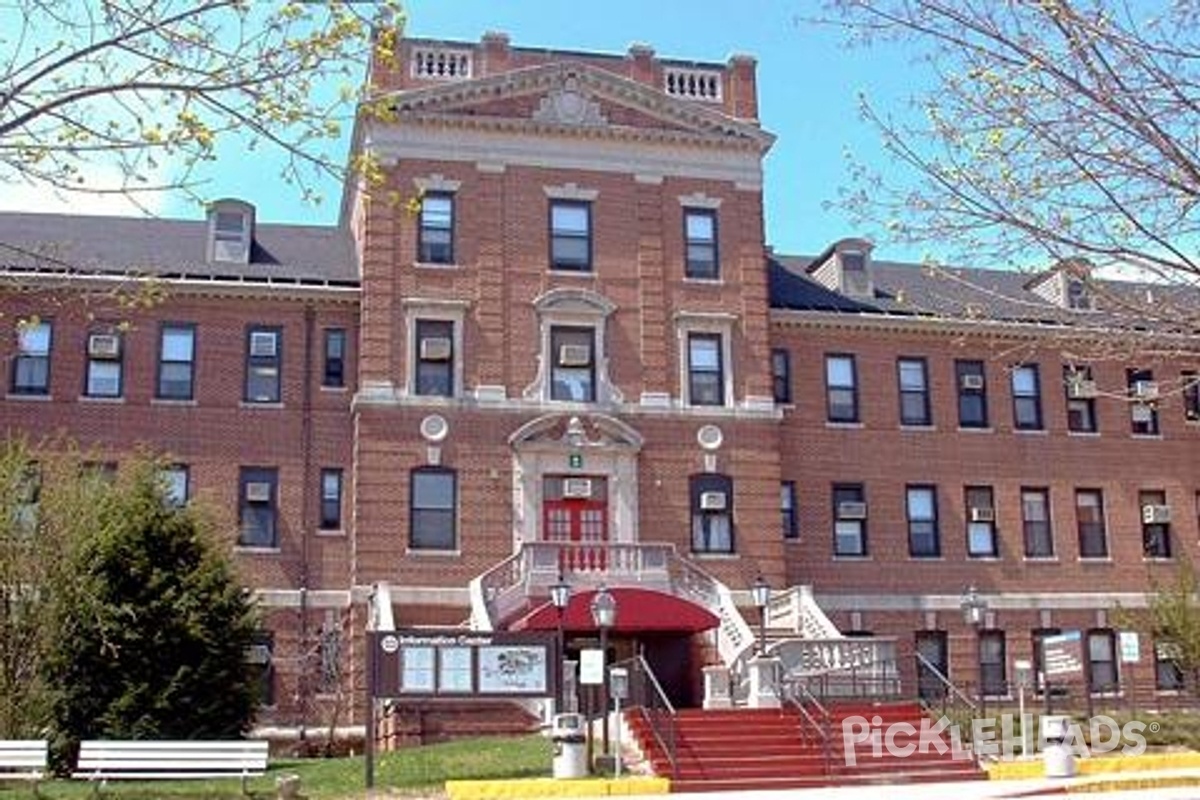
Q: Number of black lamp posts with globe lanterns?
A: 4